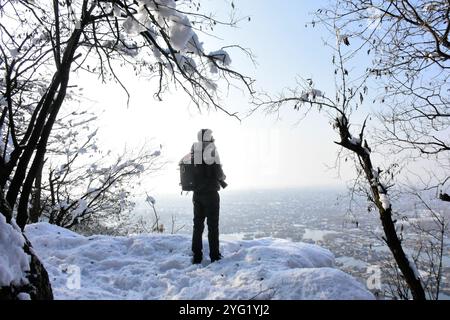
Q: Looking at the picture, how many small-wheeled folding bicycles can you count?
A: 0